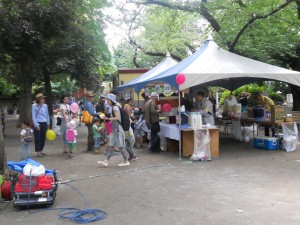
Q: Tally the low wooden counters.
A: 1